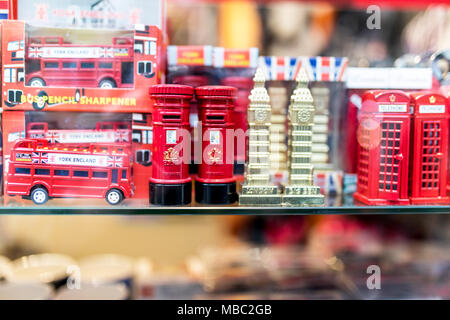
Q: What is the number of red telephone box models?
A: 2